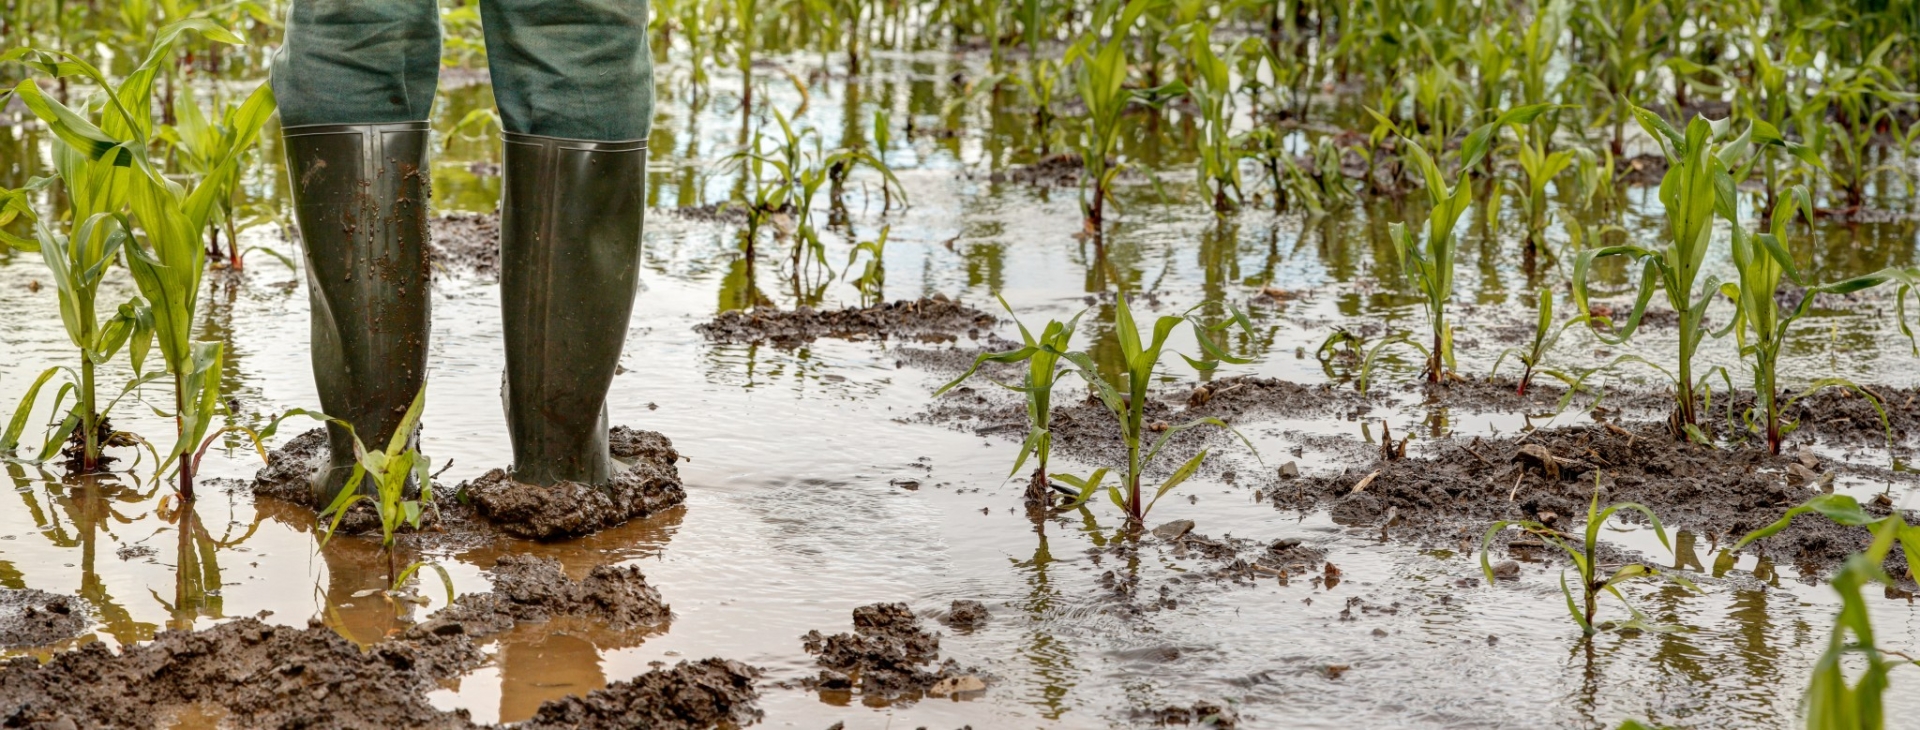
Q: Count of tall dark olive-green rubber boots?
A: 2